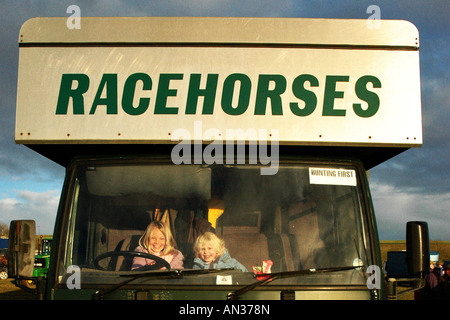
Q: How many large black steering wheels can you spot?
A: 1